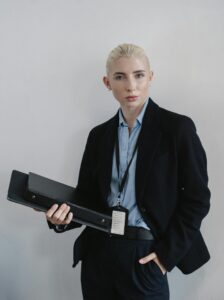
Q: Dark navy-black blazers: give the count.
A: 1